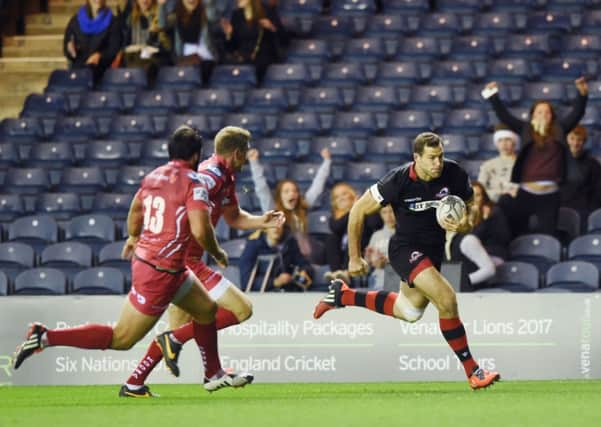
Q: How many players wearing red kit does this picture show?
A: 2